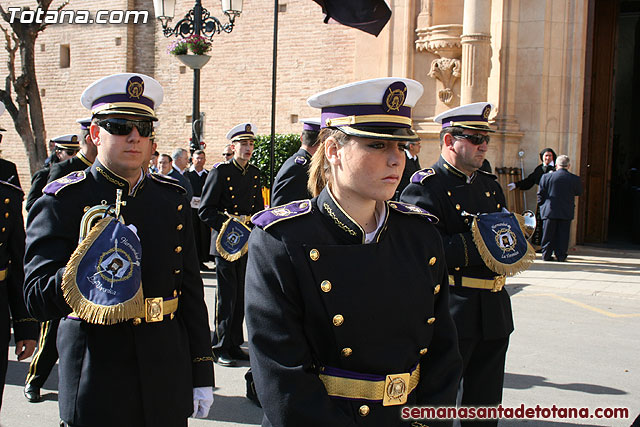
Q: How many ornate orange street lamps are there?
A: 0